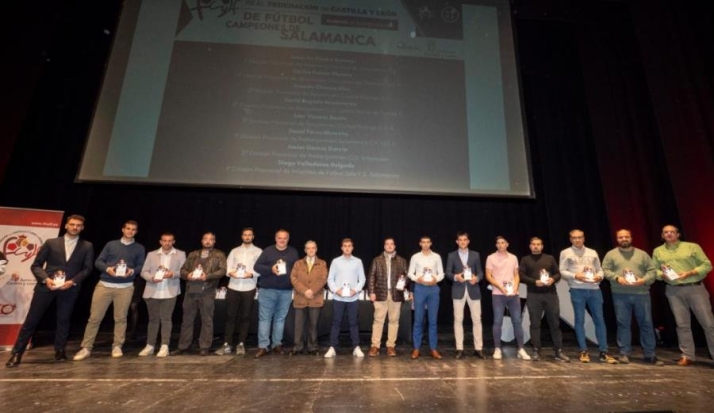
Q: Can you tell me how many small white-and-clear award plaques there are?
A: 15